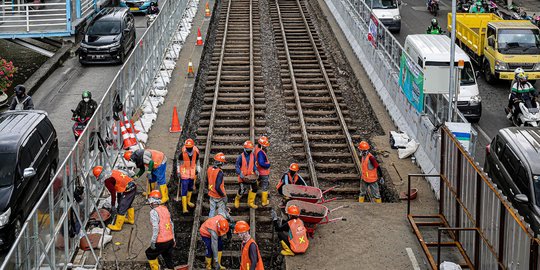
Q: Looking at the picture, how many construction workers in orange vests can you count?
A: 12